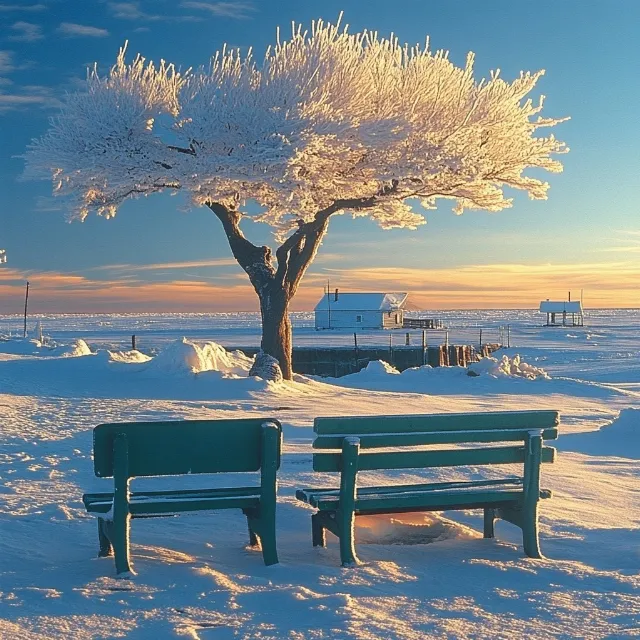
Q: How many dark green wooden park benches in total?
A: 2